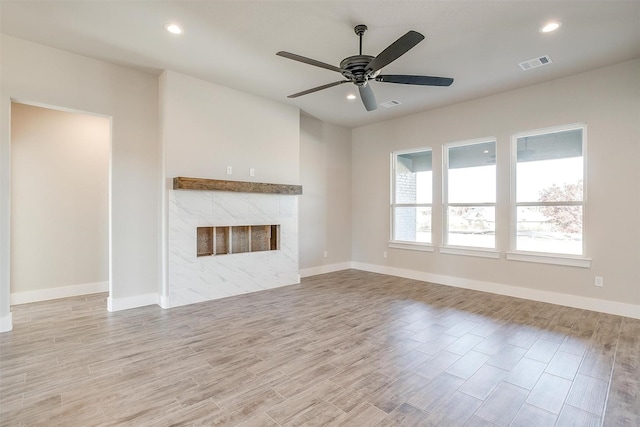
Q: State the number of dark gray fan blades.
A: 5